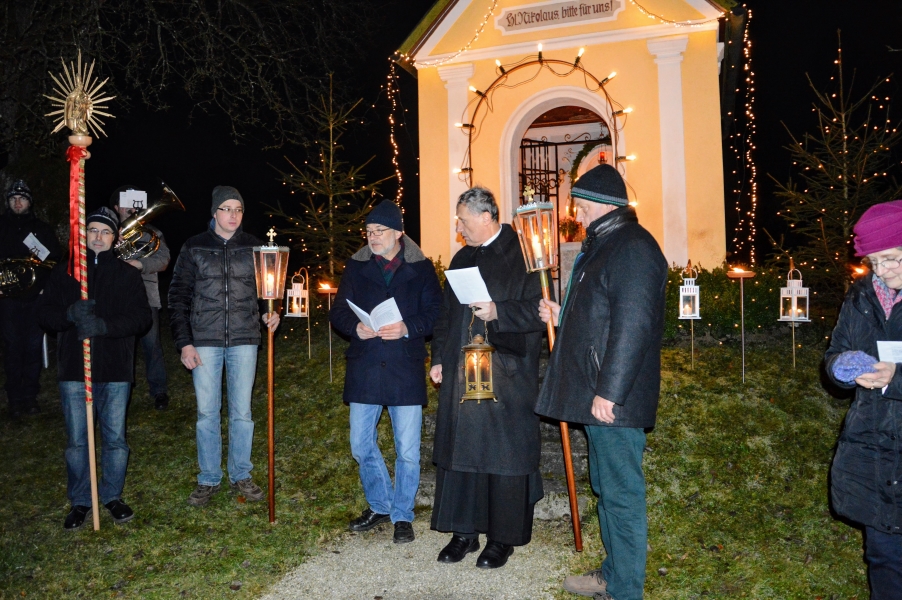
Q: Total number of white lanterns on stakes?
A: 3